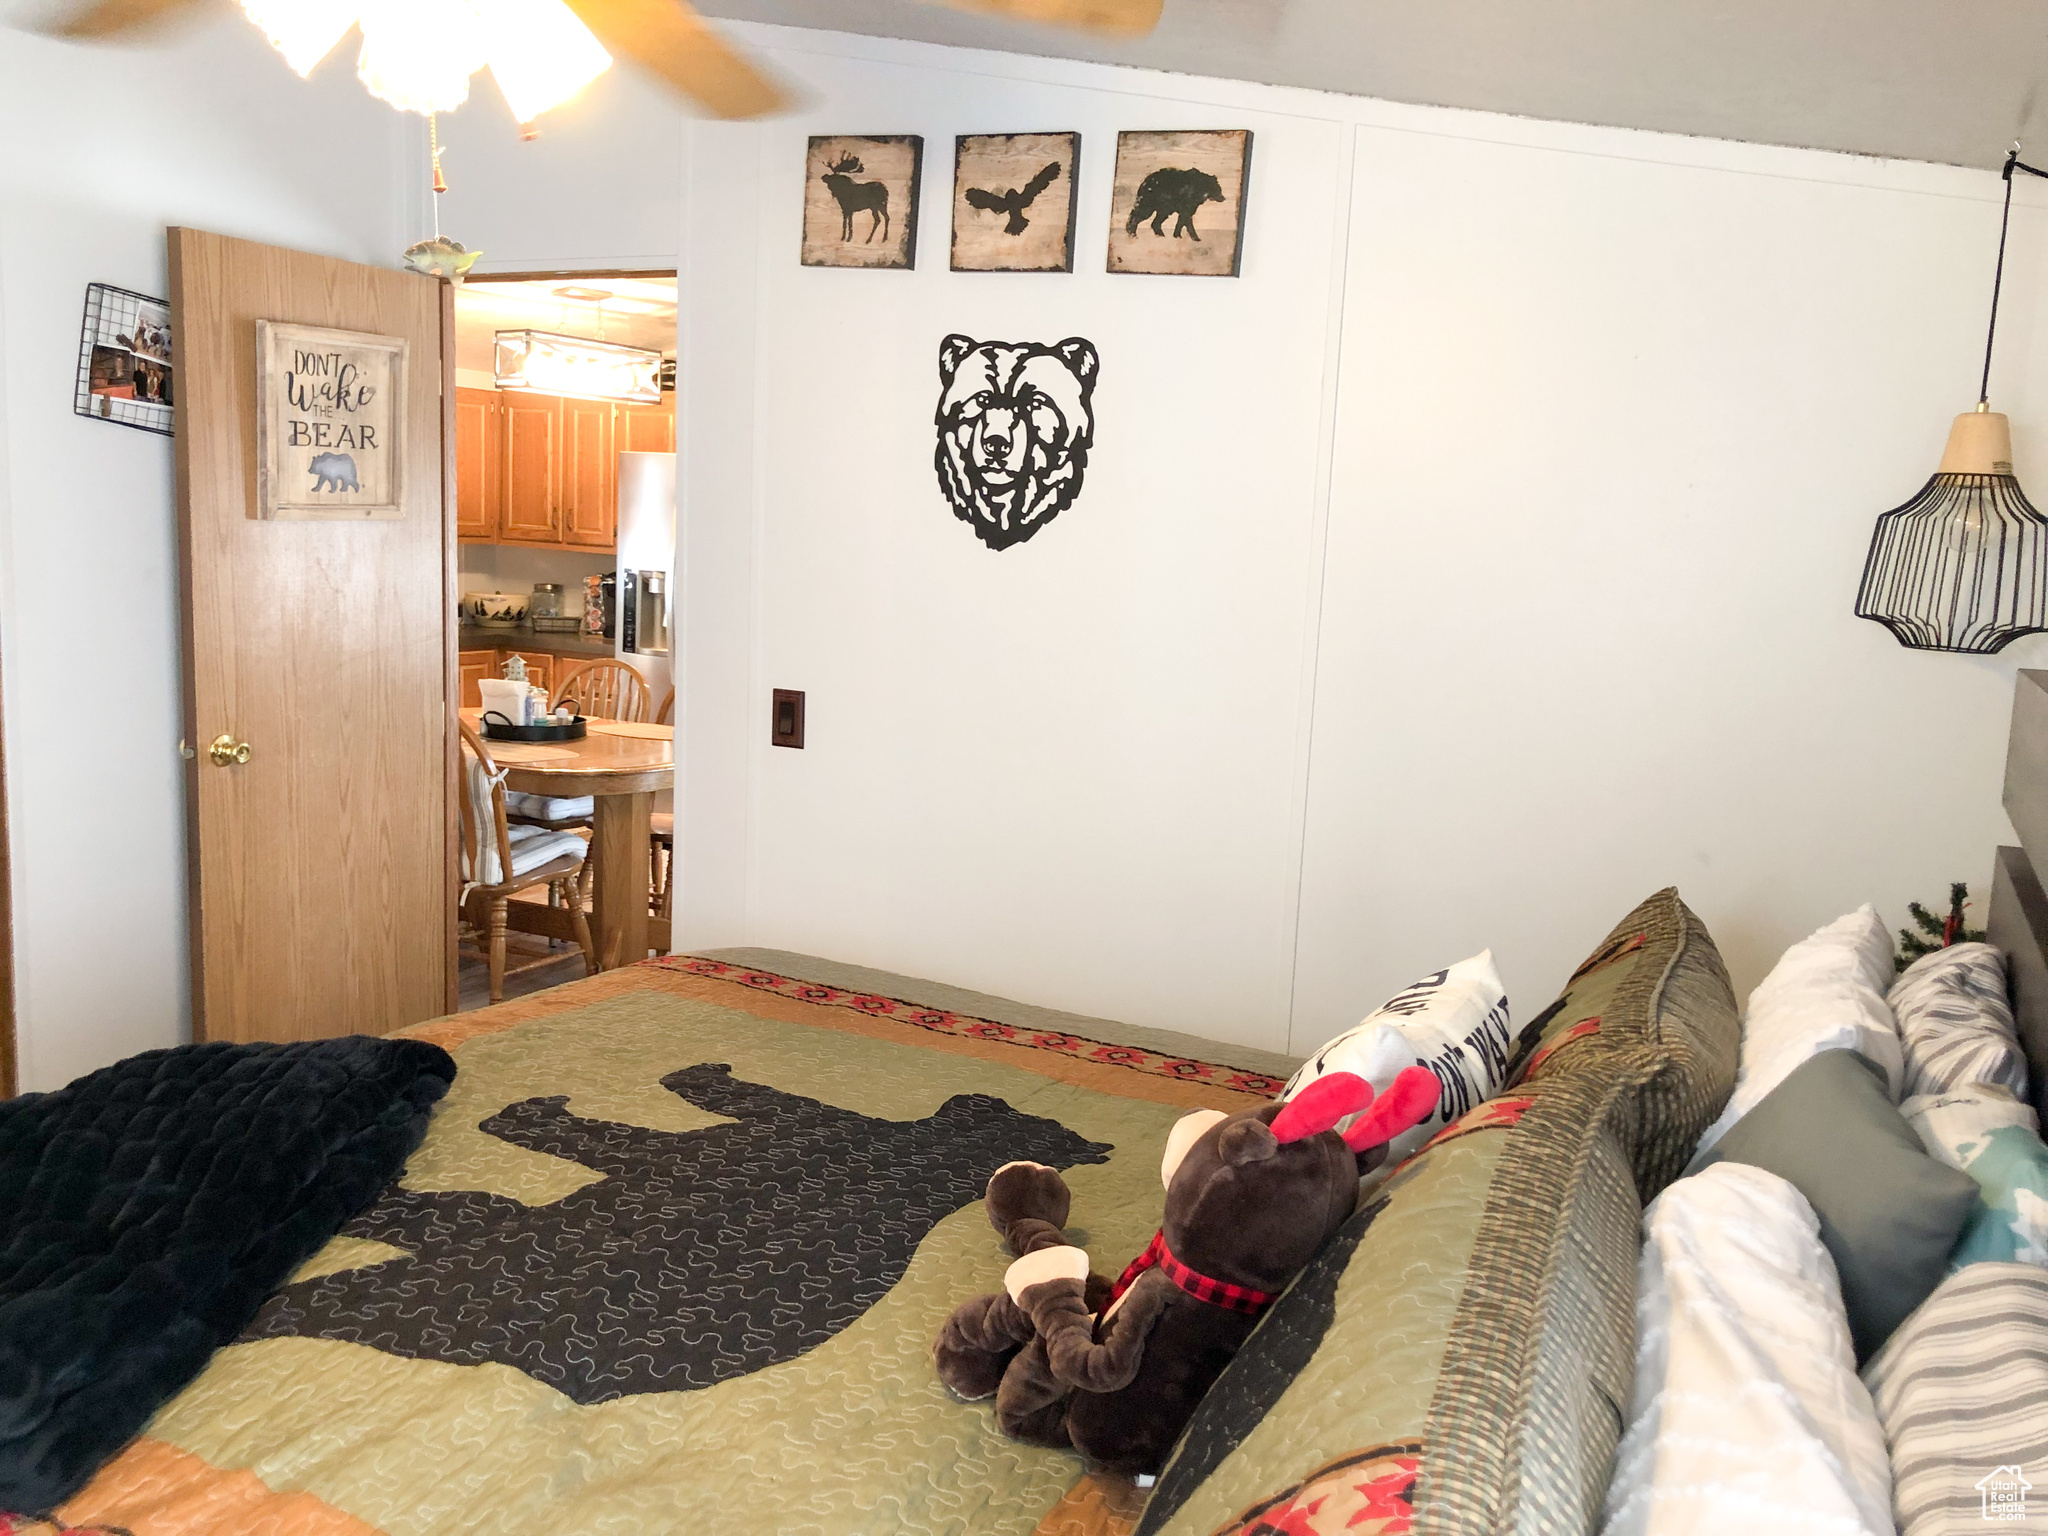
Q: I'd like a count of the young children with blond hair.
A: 0